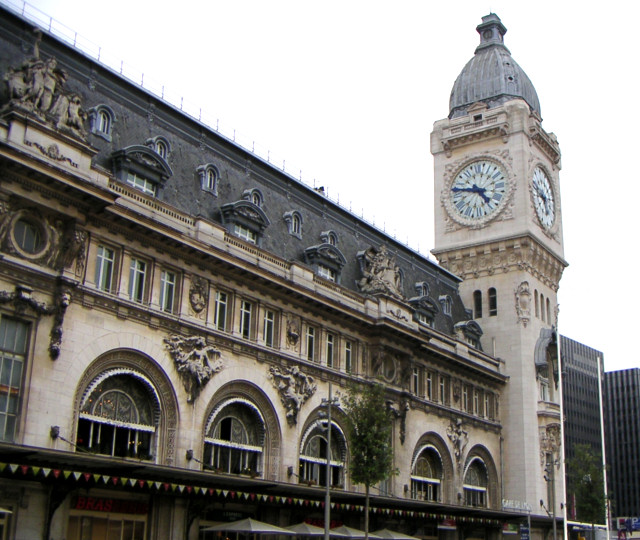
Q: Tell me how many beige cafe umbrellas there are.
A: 4